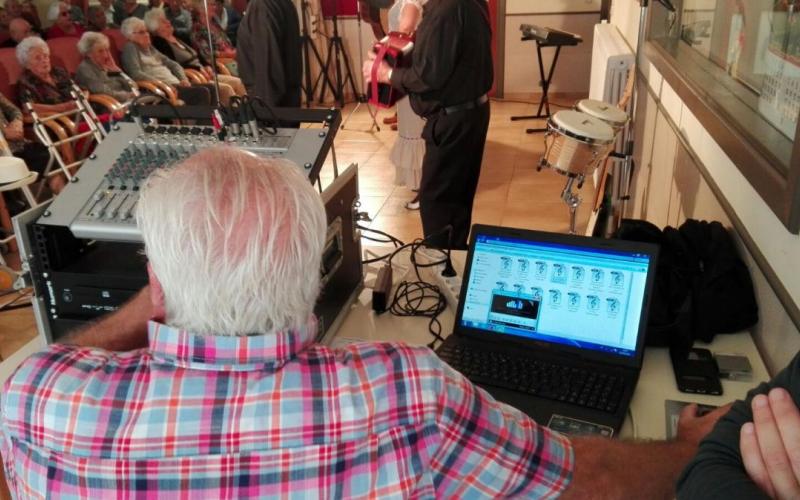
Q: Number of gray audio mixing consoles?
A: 1